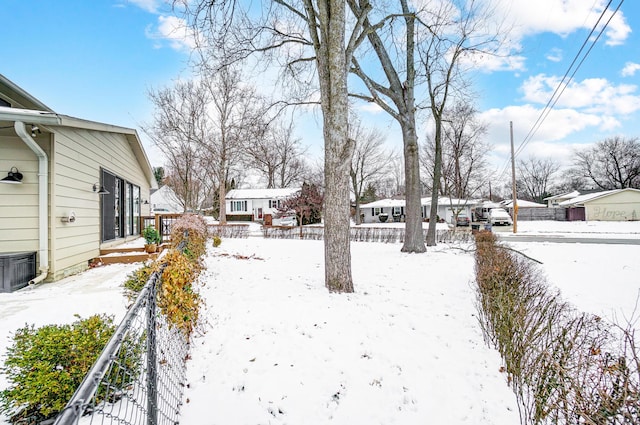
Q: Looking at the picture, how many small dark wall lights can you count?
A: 3